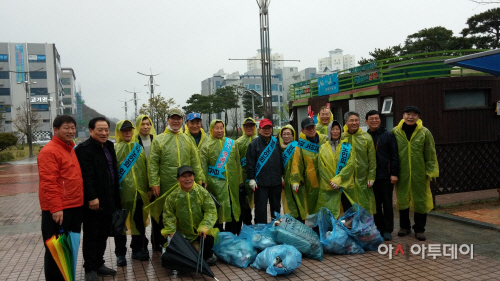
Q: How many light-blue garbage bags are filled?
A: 6